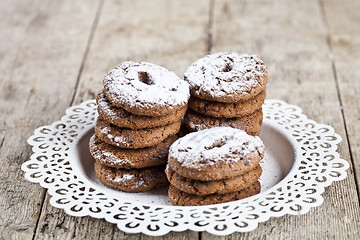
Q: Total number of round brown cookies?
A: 11